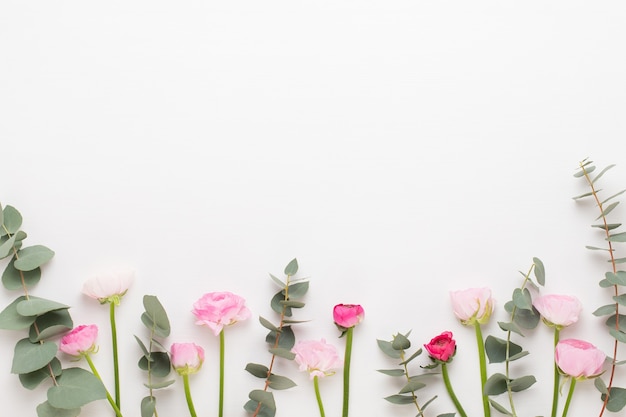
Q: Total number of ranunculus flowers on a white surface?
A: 10